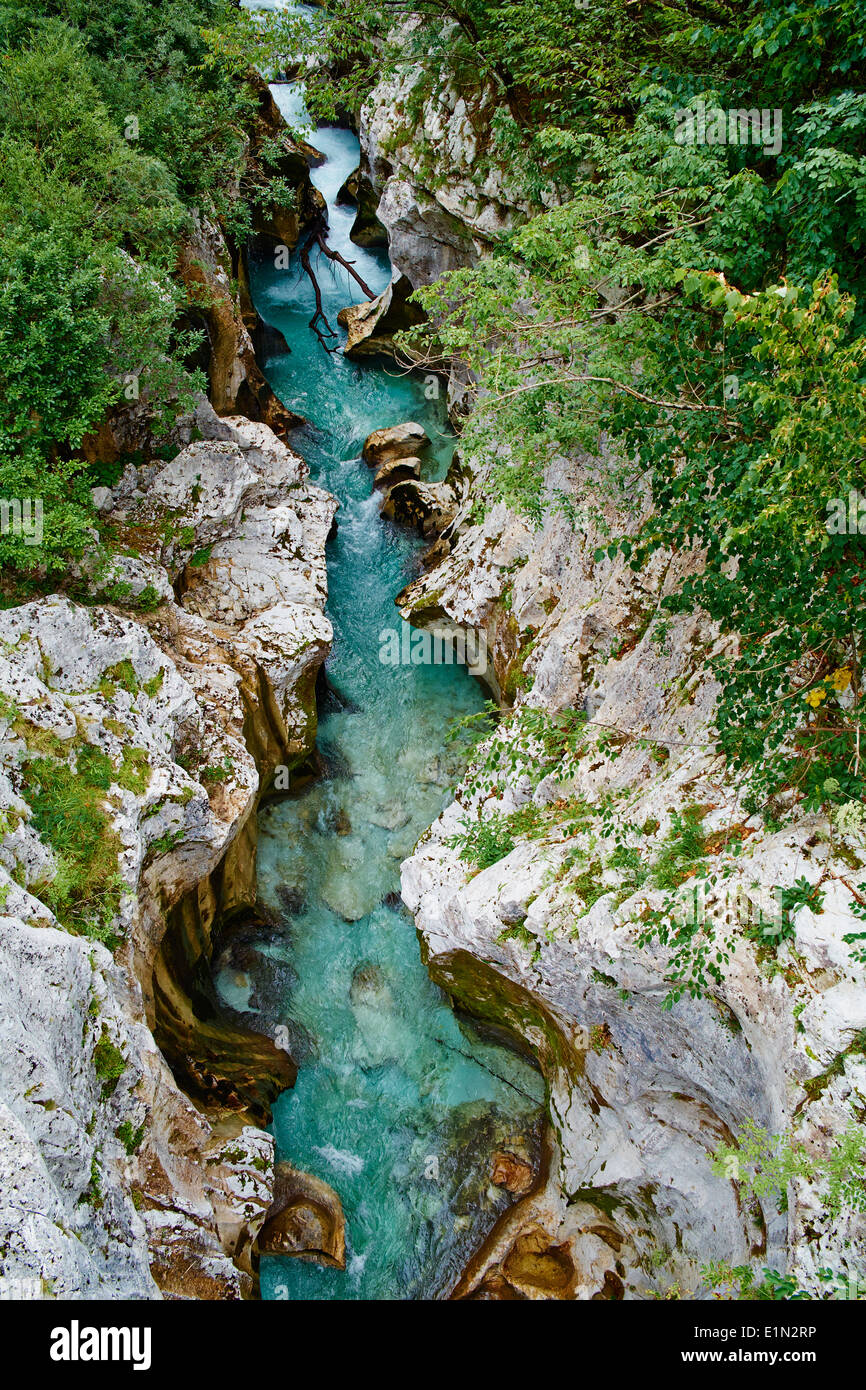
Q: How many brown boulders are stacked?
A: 3